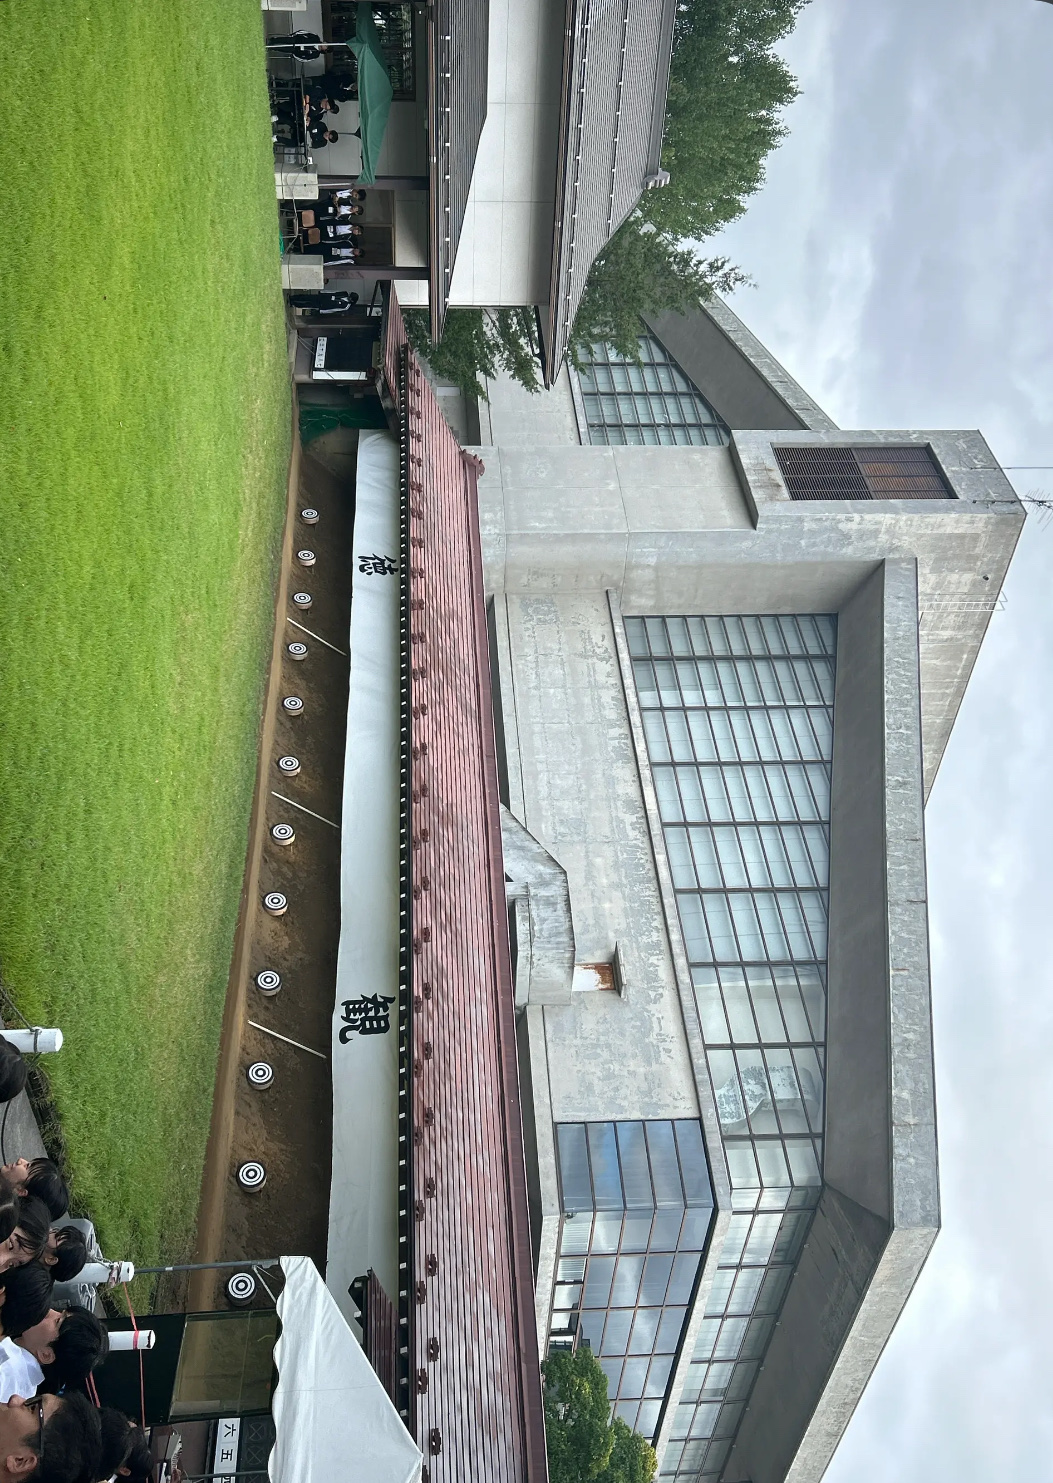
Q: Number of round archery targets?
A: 12